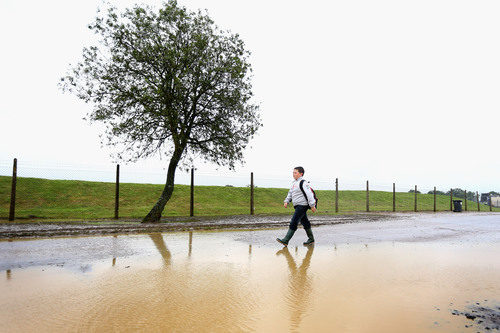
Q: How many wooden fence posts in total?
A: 13